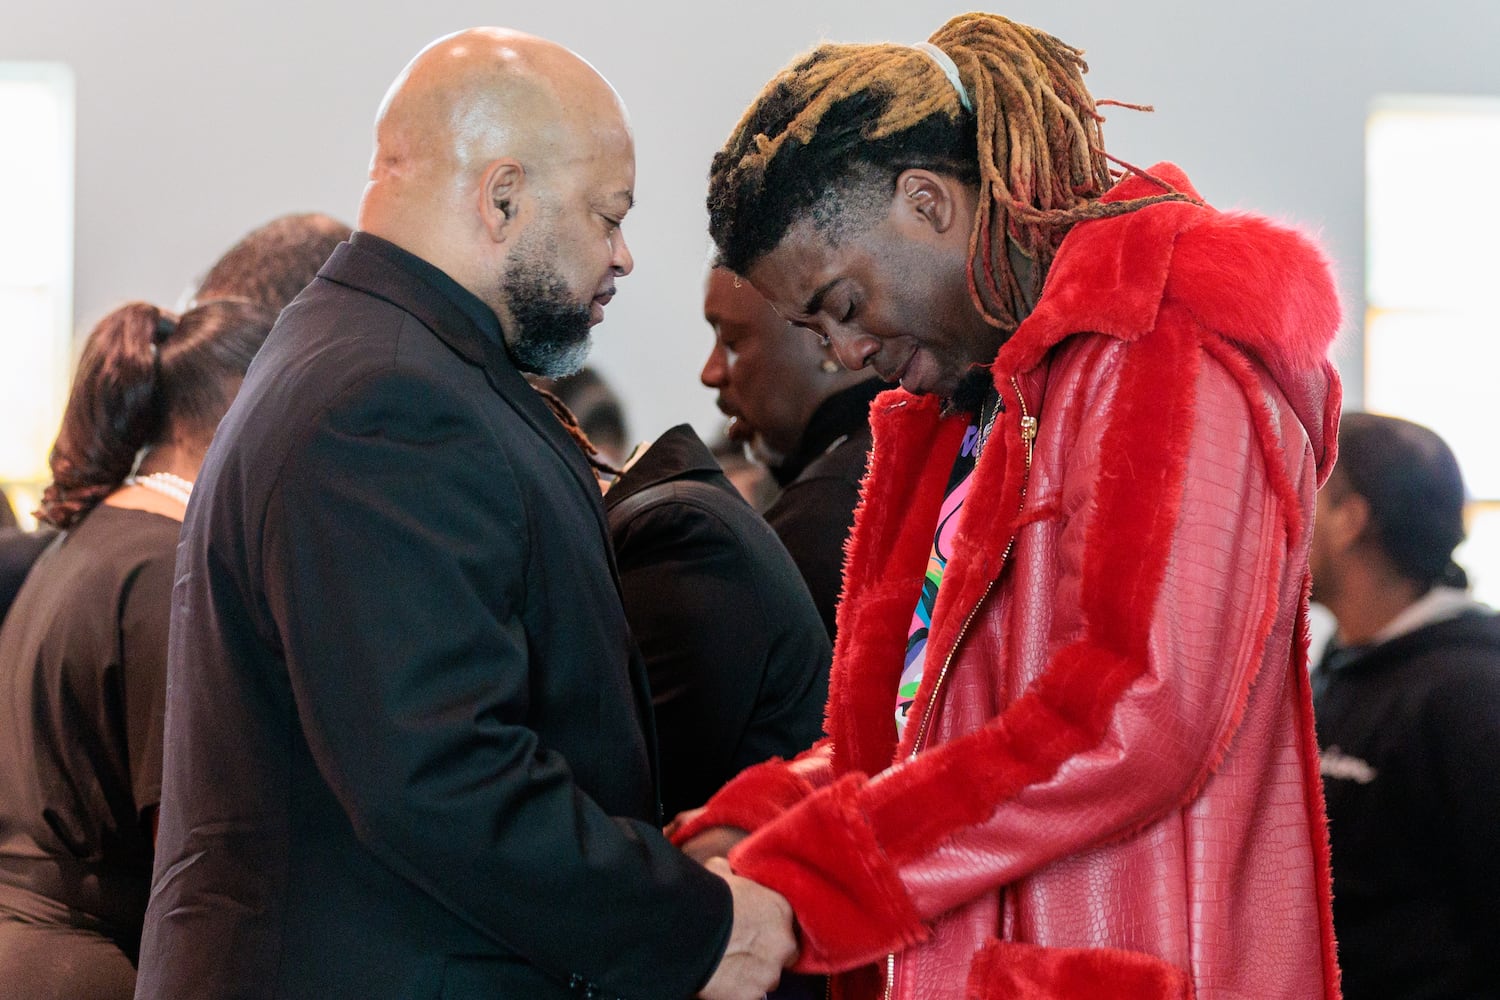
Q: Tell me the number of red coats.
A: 1